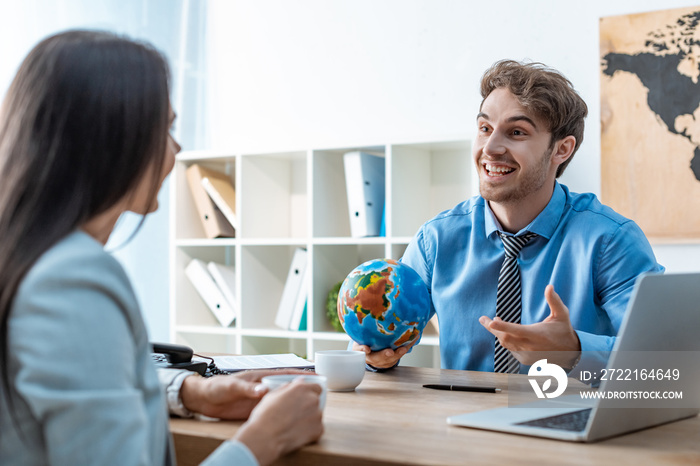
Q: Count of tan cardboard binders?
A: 2